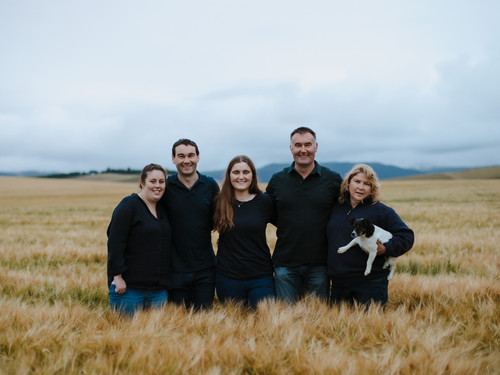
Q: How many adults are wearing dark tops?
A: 5